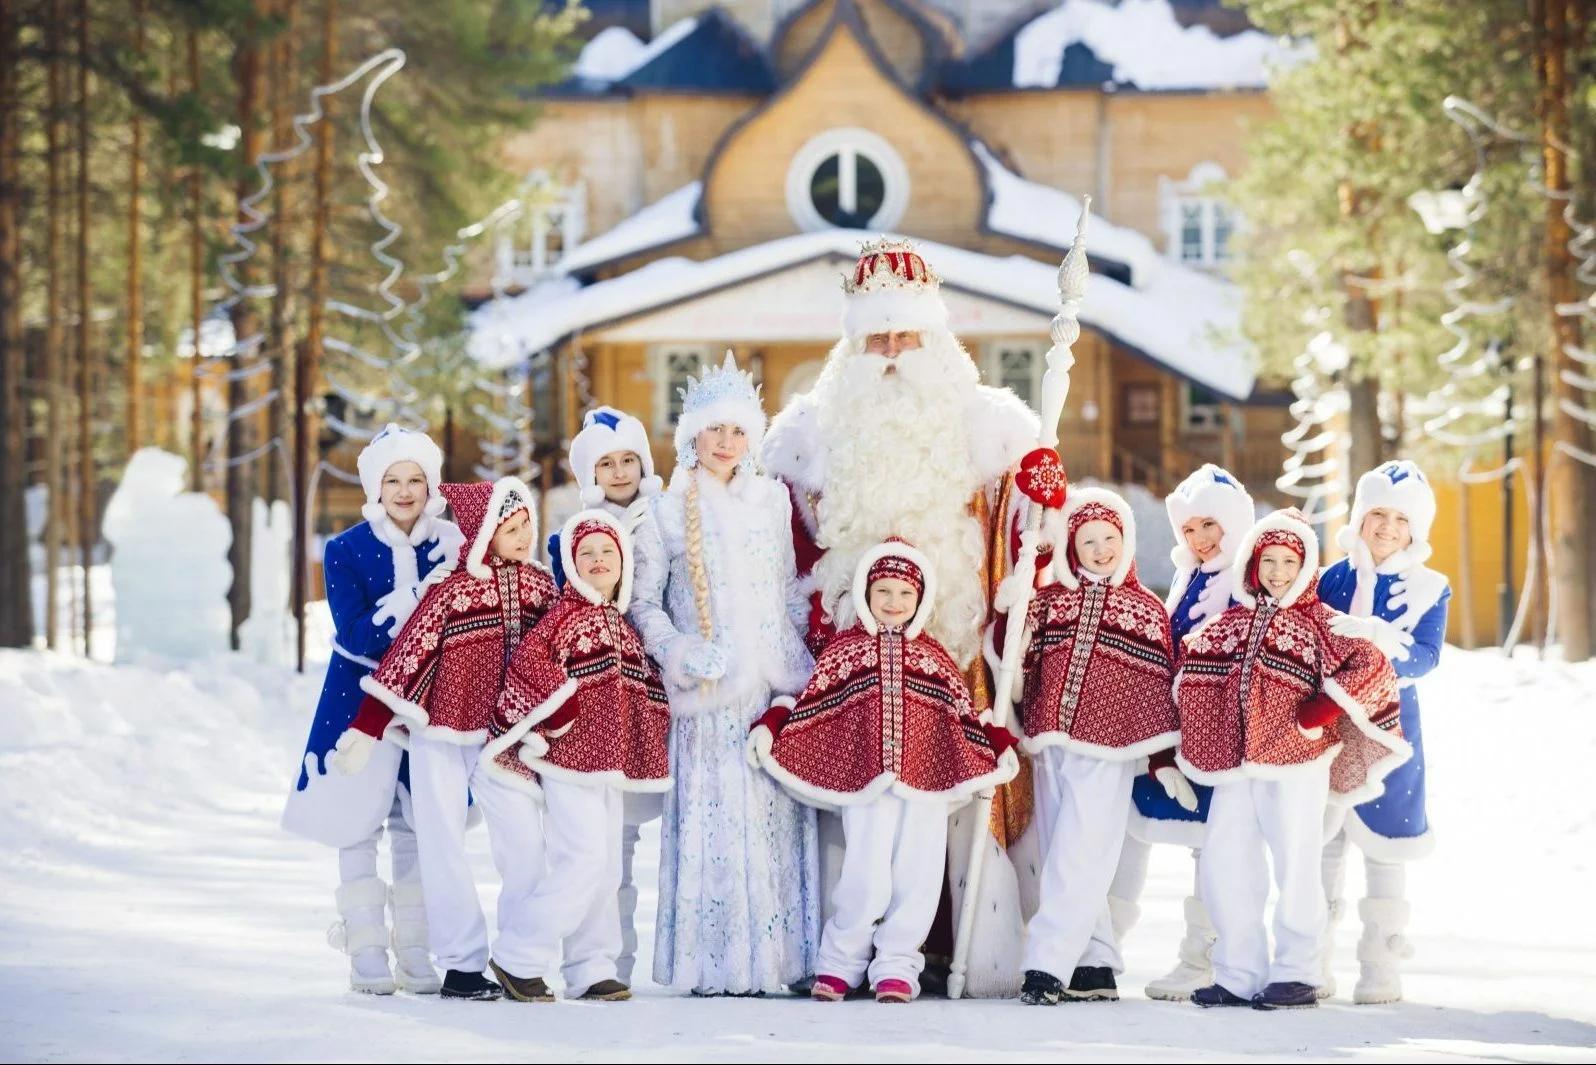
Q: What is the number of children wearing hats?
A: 9